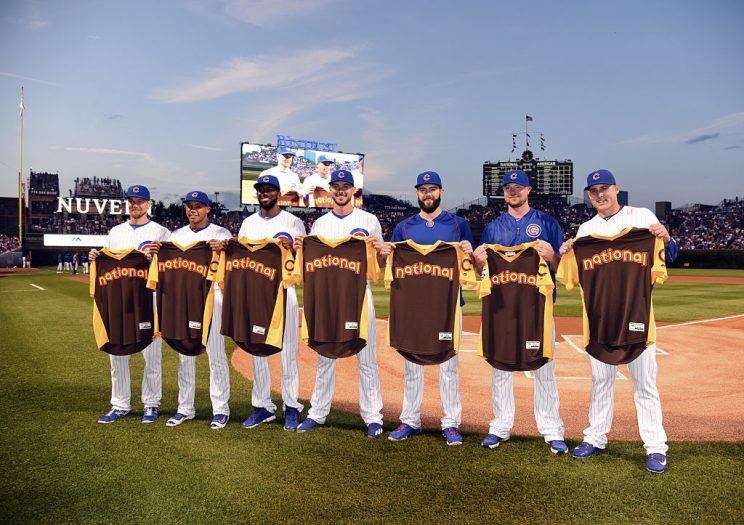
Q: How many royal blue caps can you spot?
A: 7